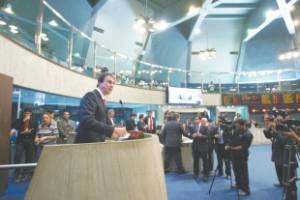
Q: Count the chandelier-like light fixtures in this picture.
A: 3